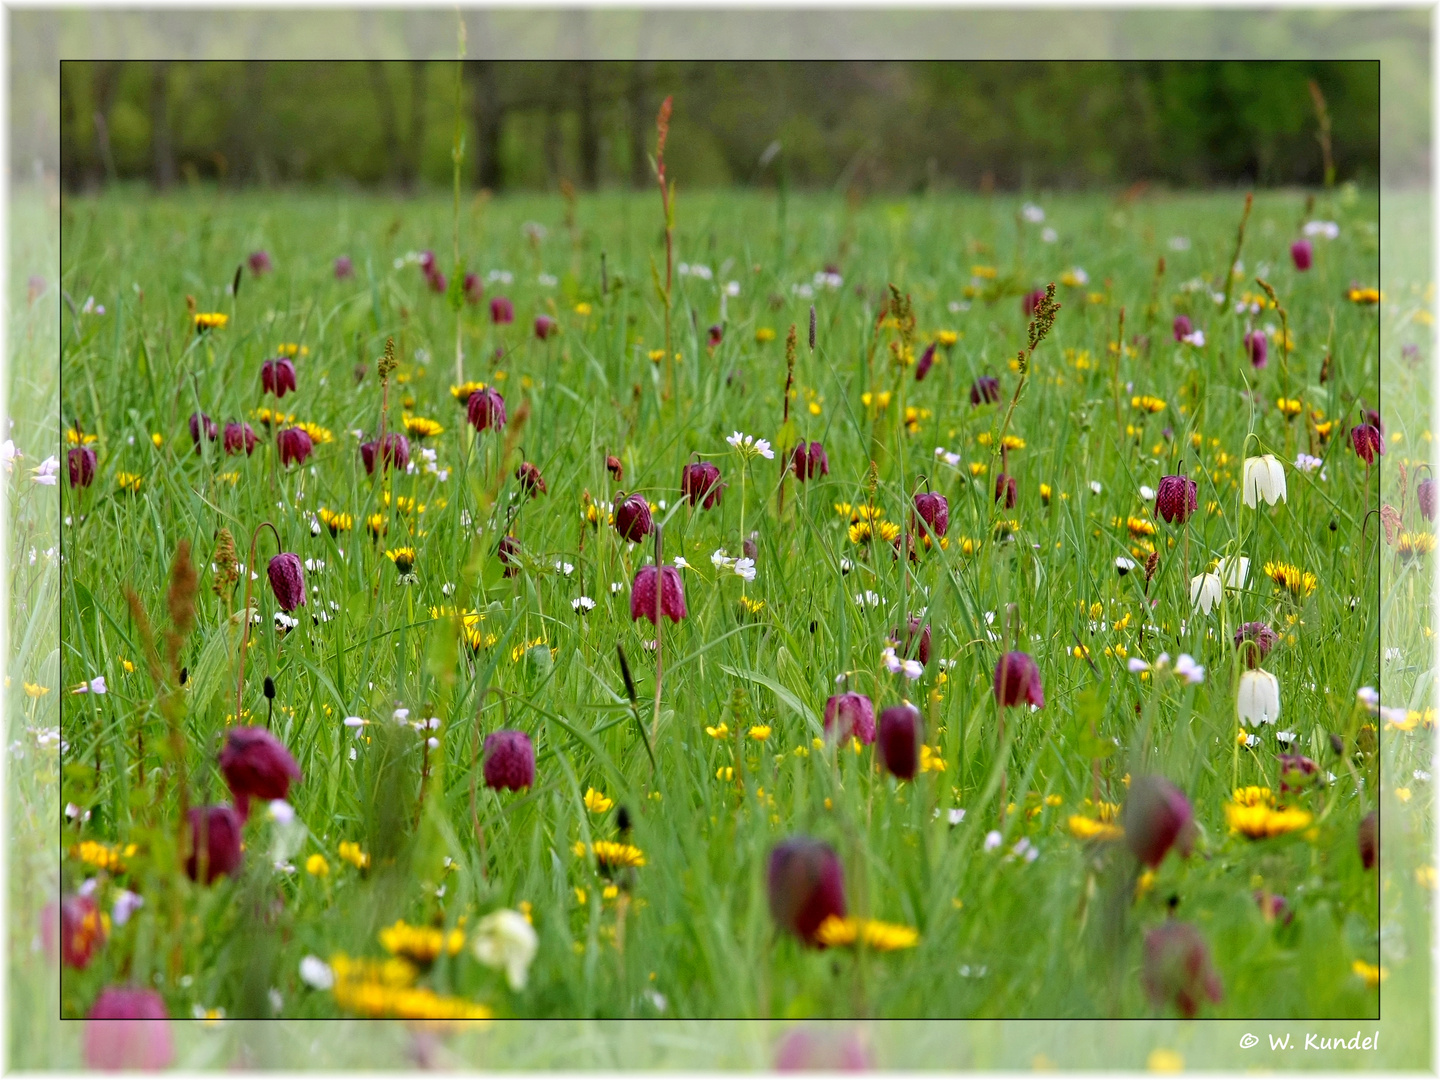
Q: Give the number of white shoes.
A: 0